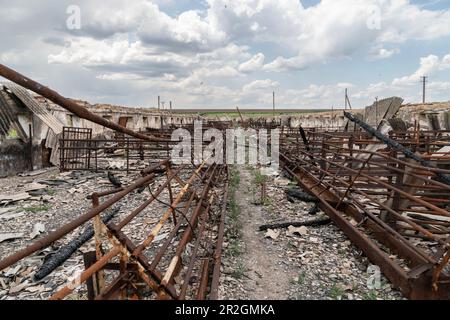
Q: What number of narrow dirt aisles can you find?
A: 1